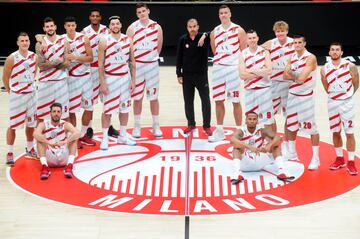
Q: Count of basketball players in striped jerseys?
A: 13